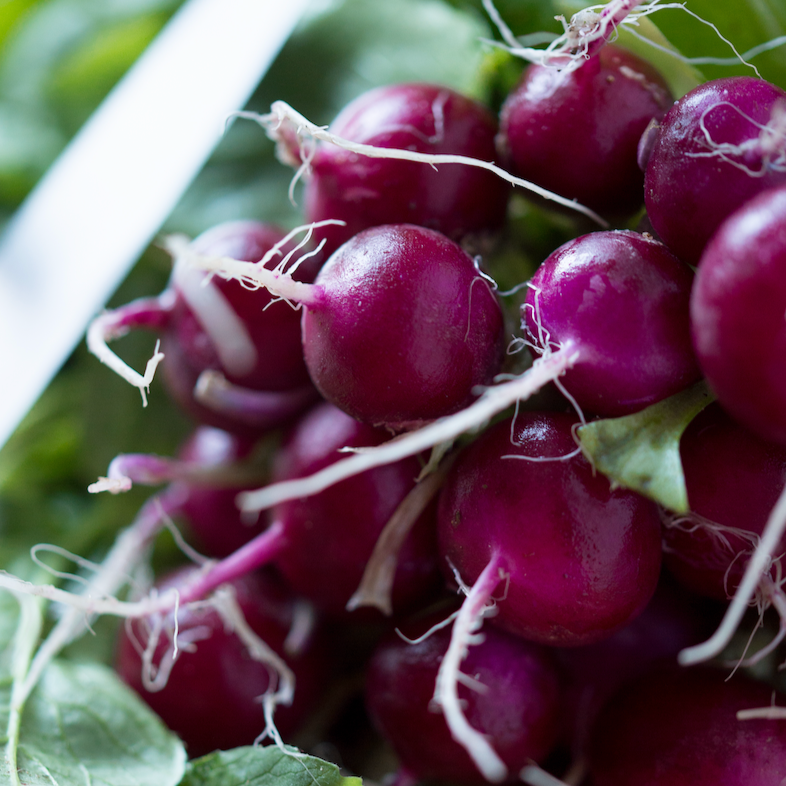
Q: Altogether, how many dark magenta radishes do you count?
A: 15